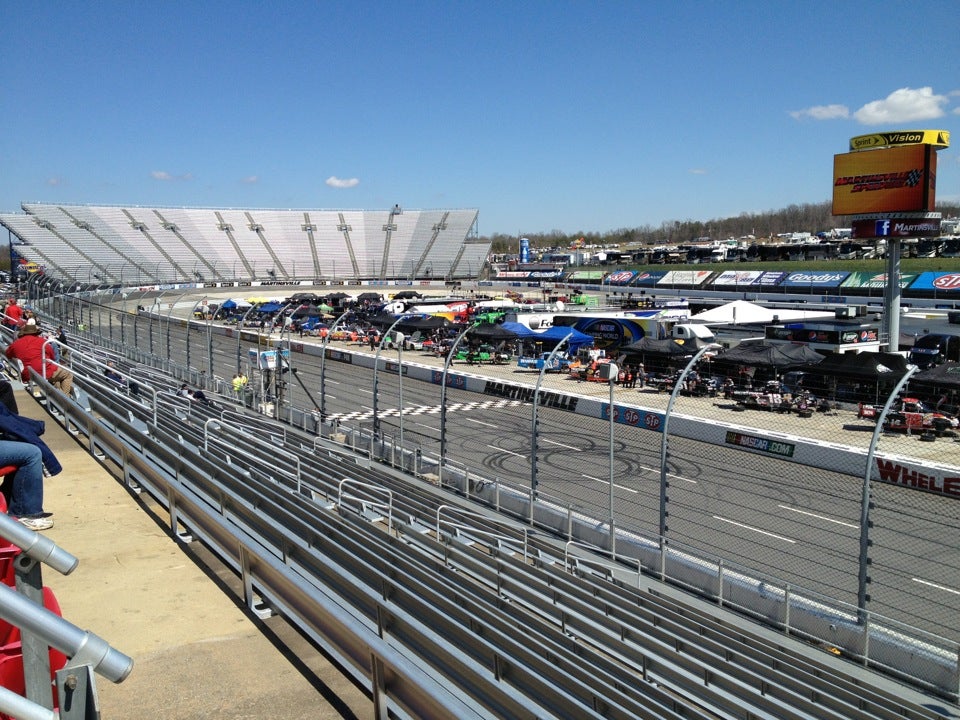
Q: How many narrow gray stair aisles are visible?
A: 12